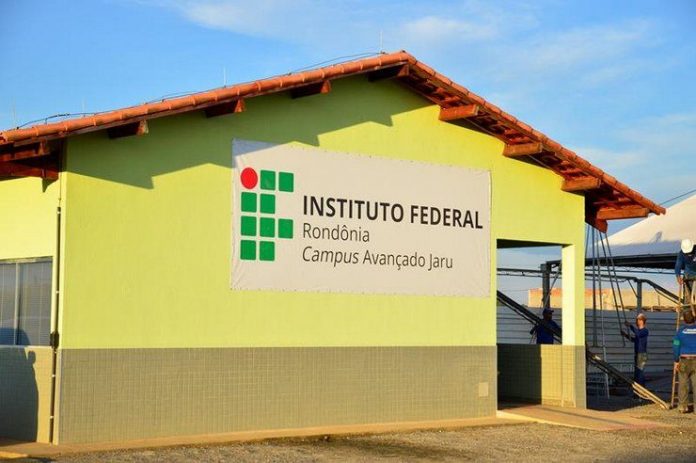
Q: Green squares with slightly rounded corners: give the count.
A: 9